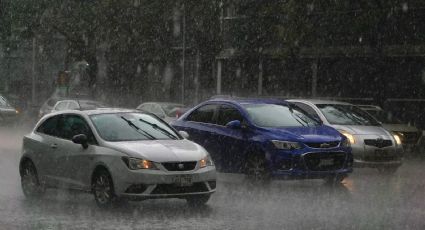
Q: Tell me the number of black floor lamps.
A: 0